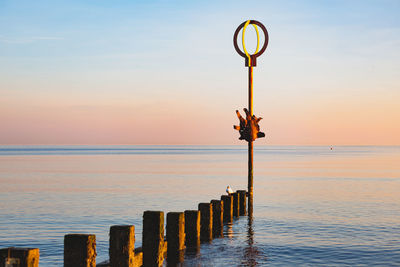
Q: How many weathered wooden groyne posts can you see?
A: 11